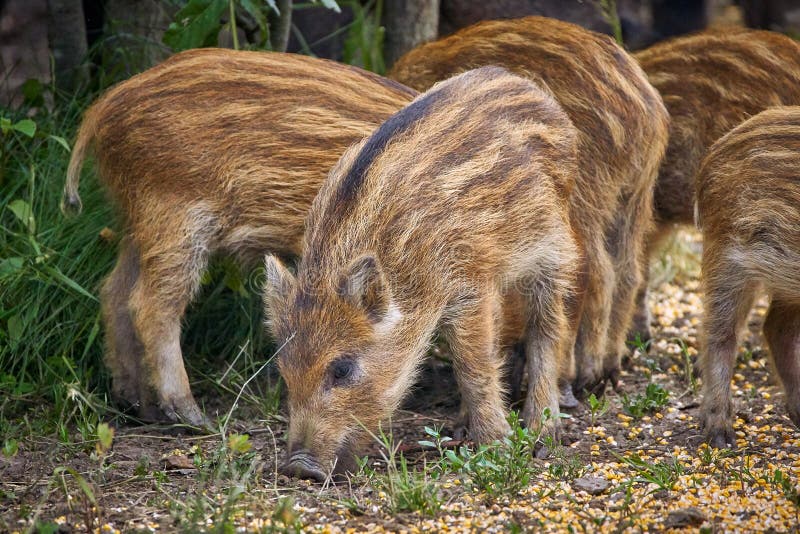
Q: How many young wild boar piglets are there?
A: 5